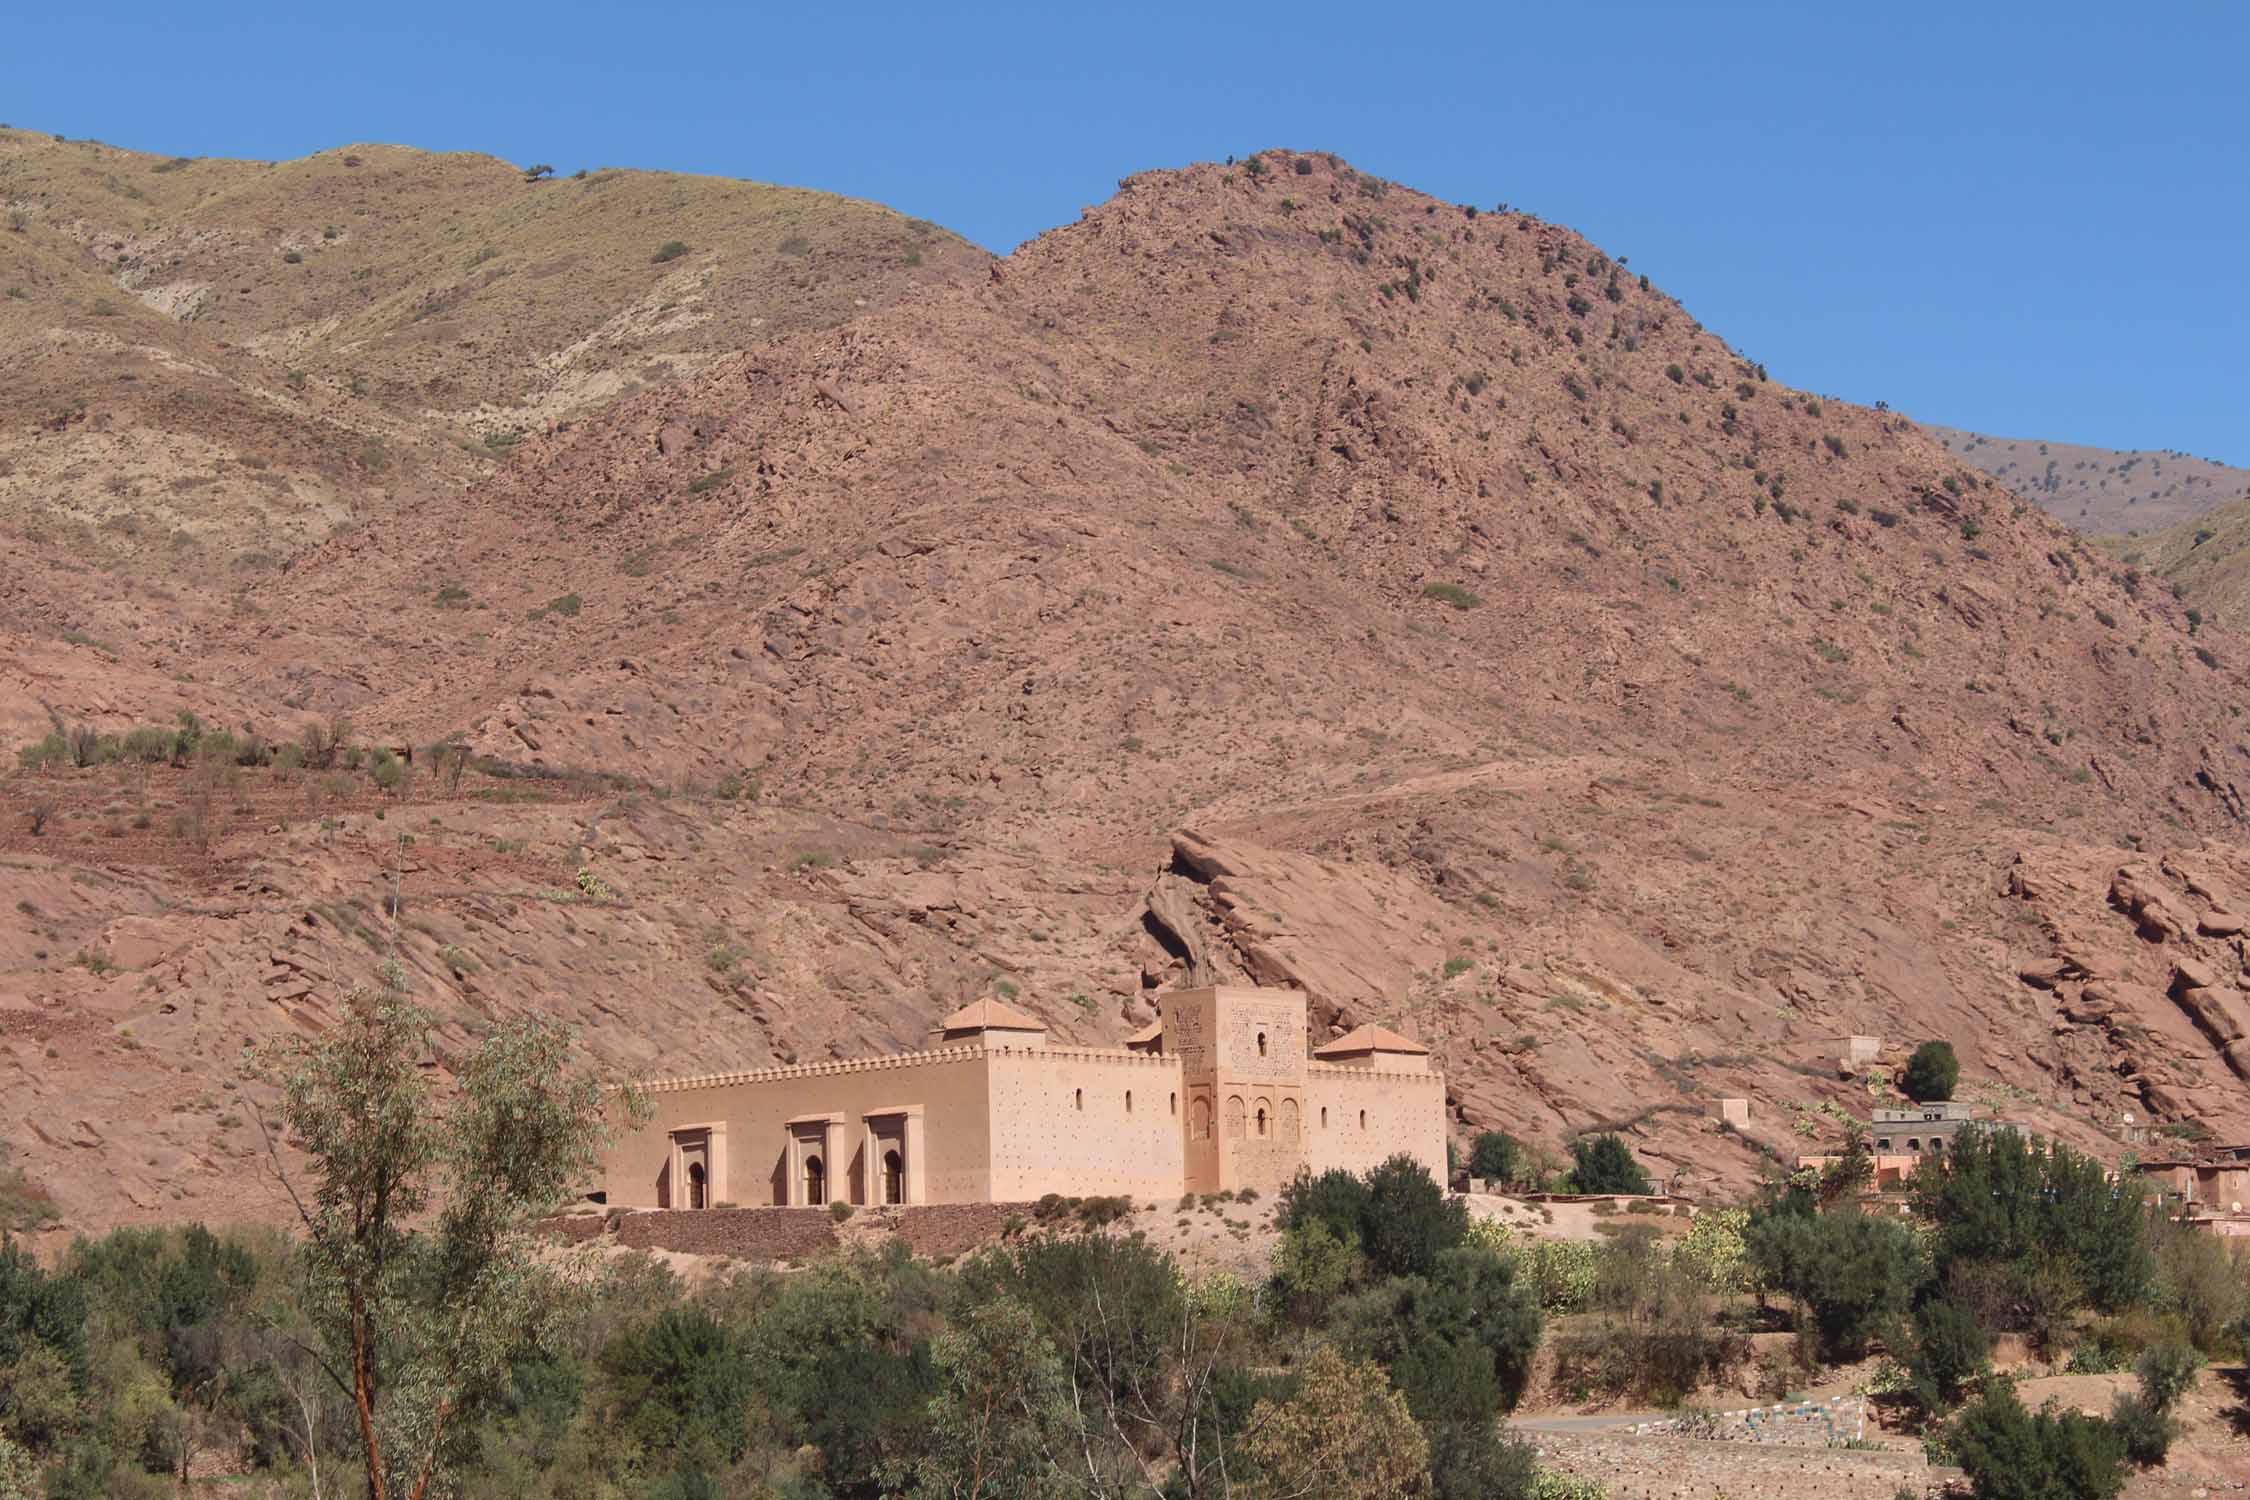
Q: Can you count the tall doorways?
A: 3